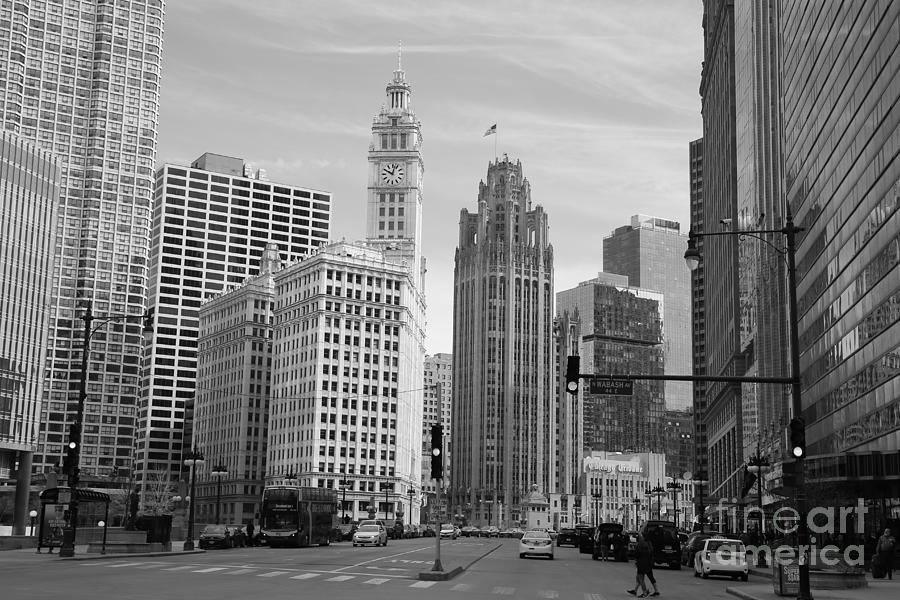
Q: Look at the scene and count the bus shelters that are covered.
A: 1